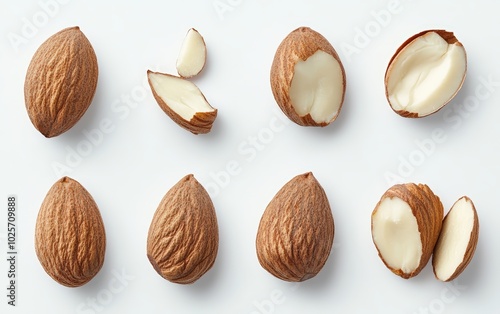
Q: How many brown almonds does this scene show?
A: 4